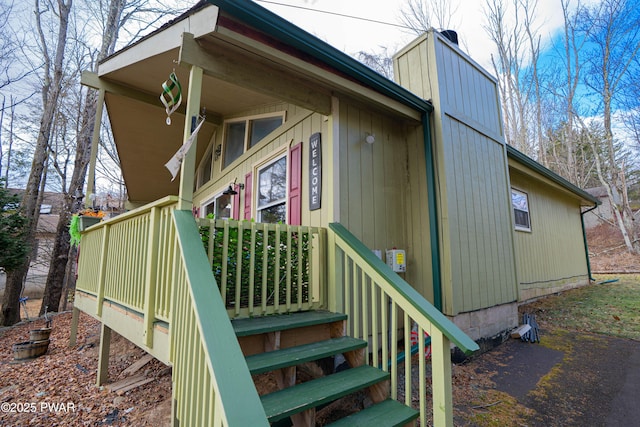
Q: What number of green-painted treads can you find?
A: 4